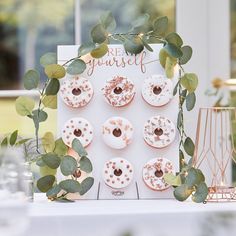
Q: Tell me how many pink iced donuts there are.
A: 0